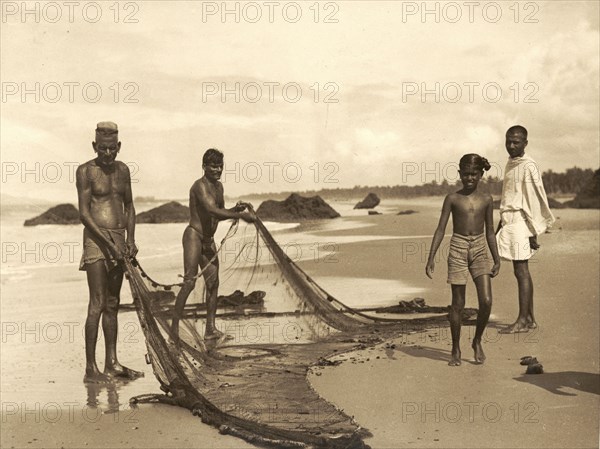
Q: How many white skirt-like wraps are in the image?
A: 1